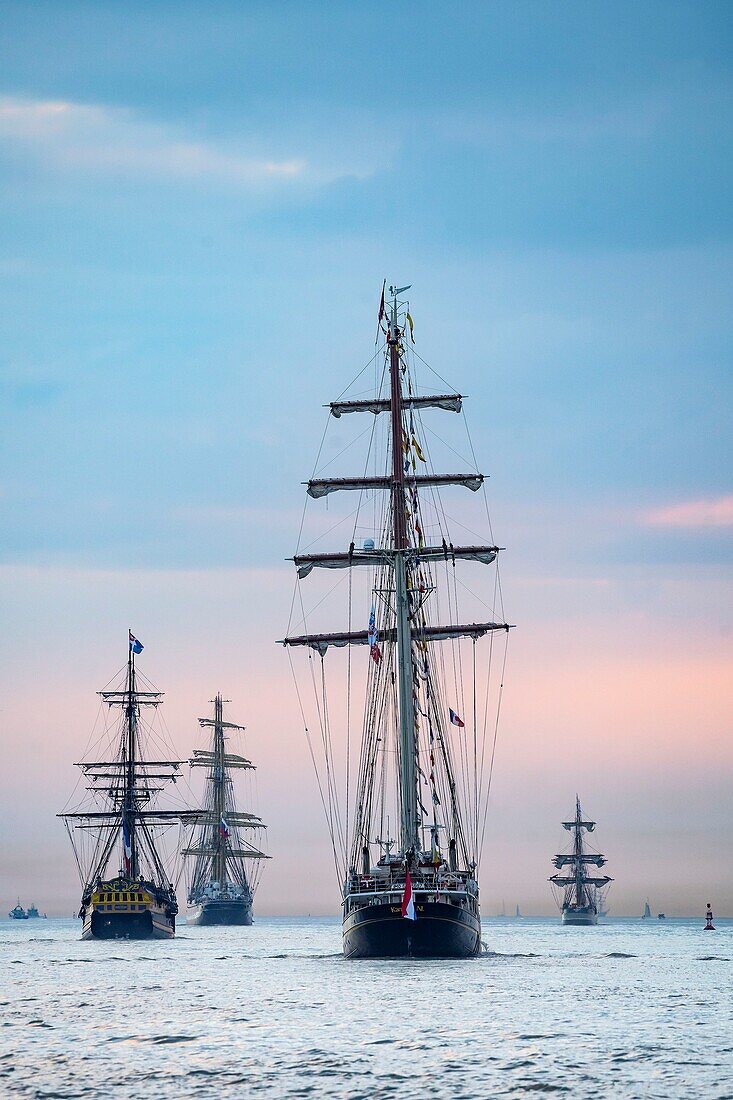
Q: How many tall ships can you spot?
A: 4